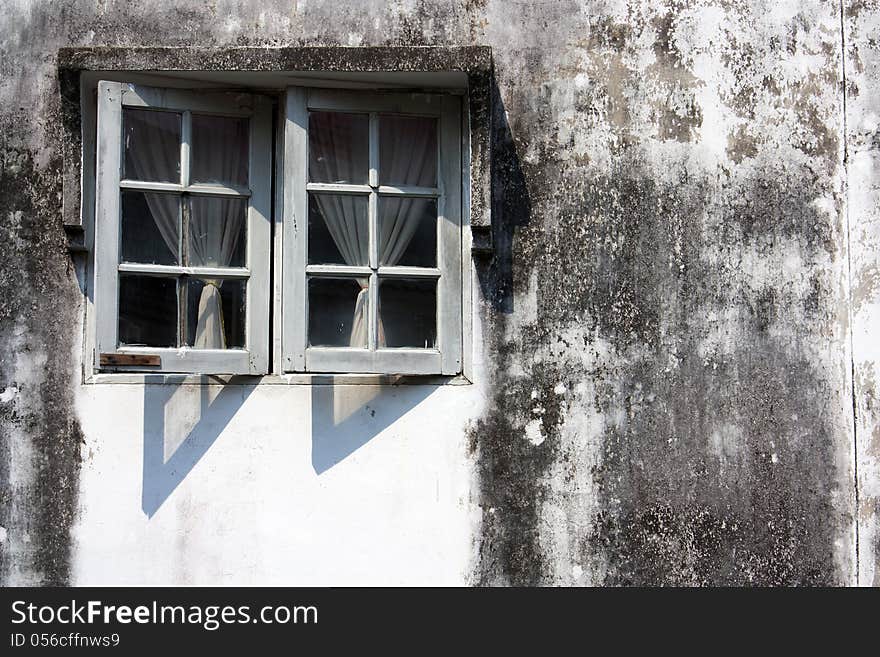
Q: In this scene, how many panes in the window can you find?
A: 12